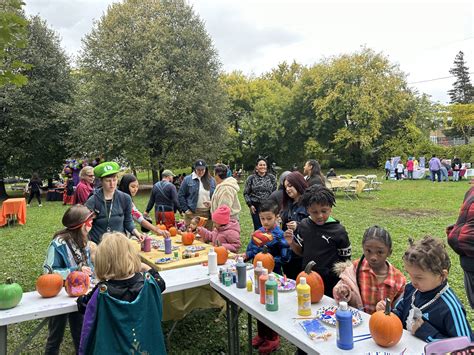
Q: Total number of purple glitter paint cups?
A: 0